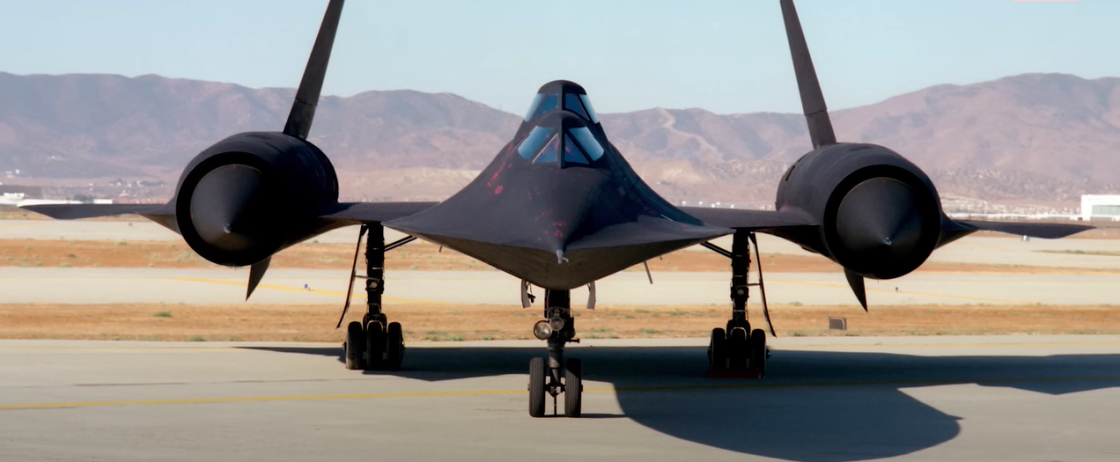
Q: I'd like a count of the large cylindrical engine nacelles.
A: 2